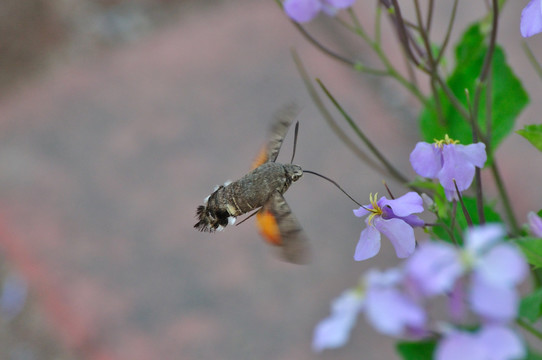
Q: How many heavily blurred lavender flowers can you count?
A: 3